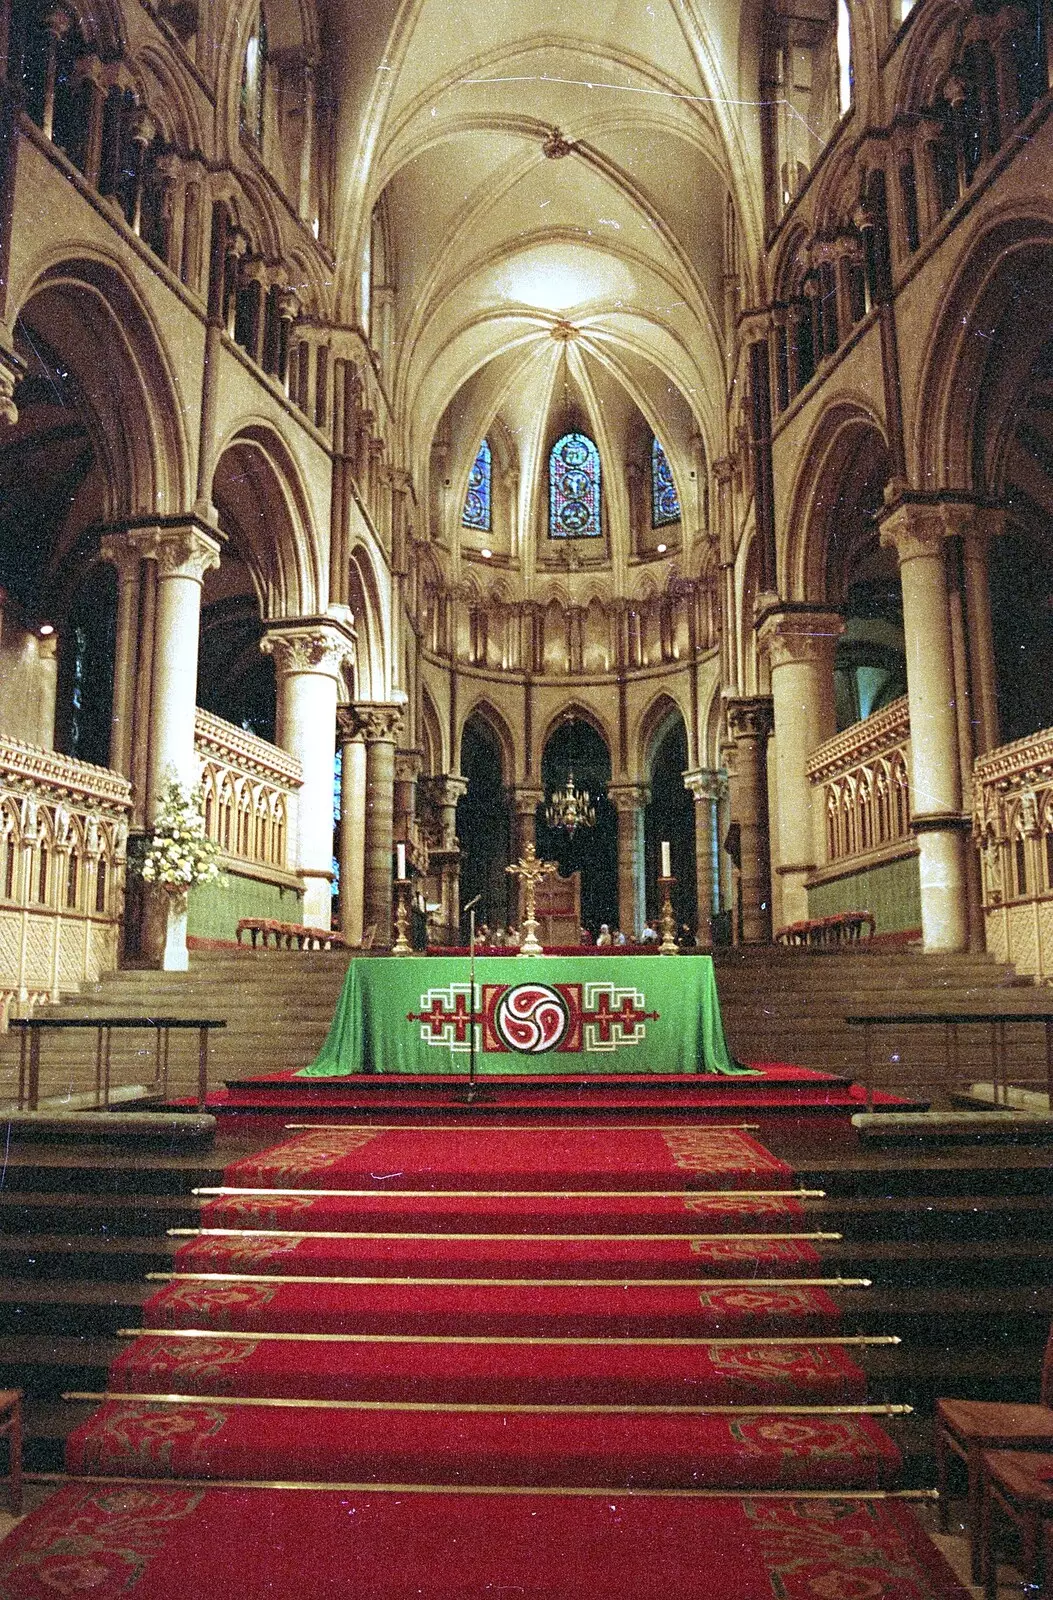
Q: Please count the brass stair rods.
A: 7